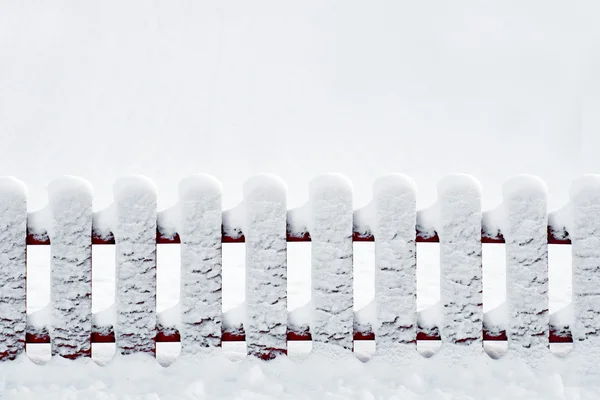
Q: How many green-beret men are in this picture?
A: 0